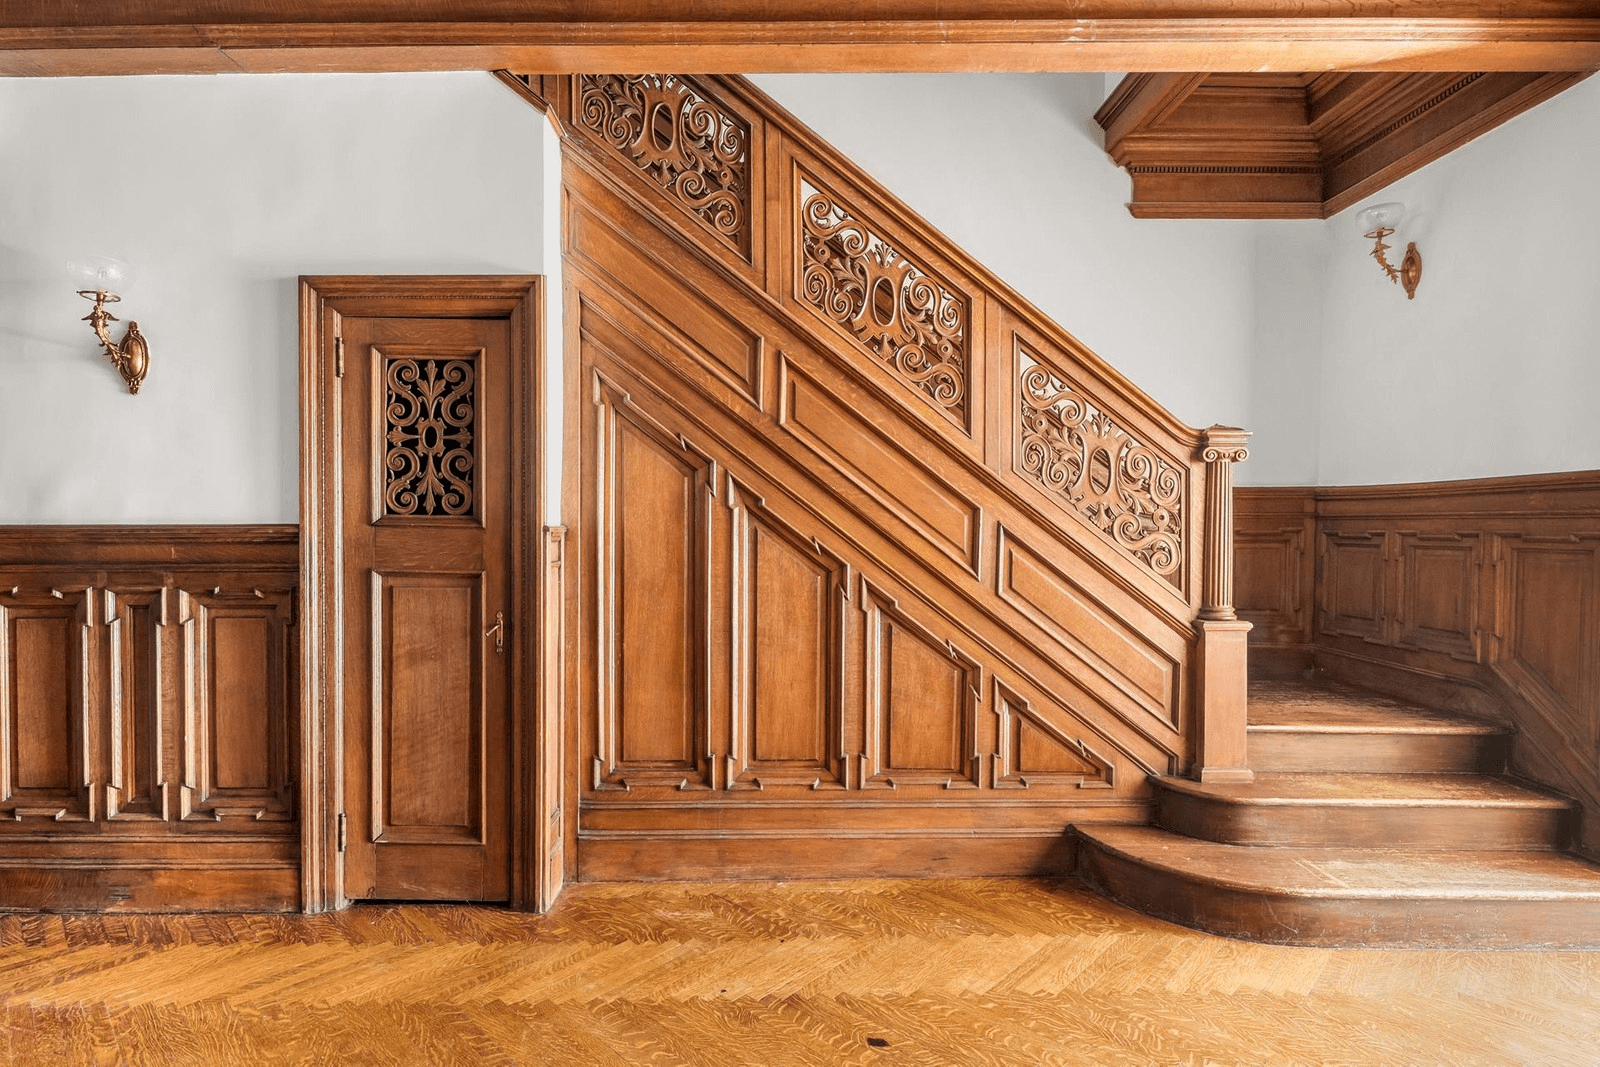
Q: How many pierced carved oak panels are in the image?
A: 4